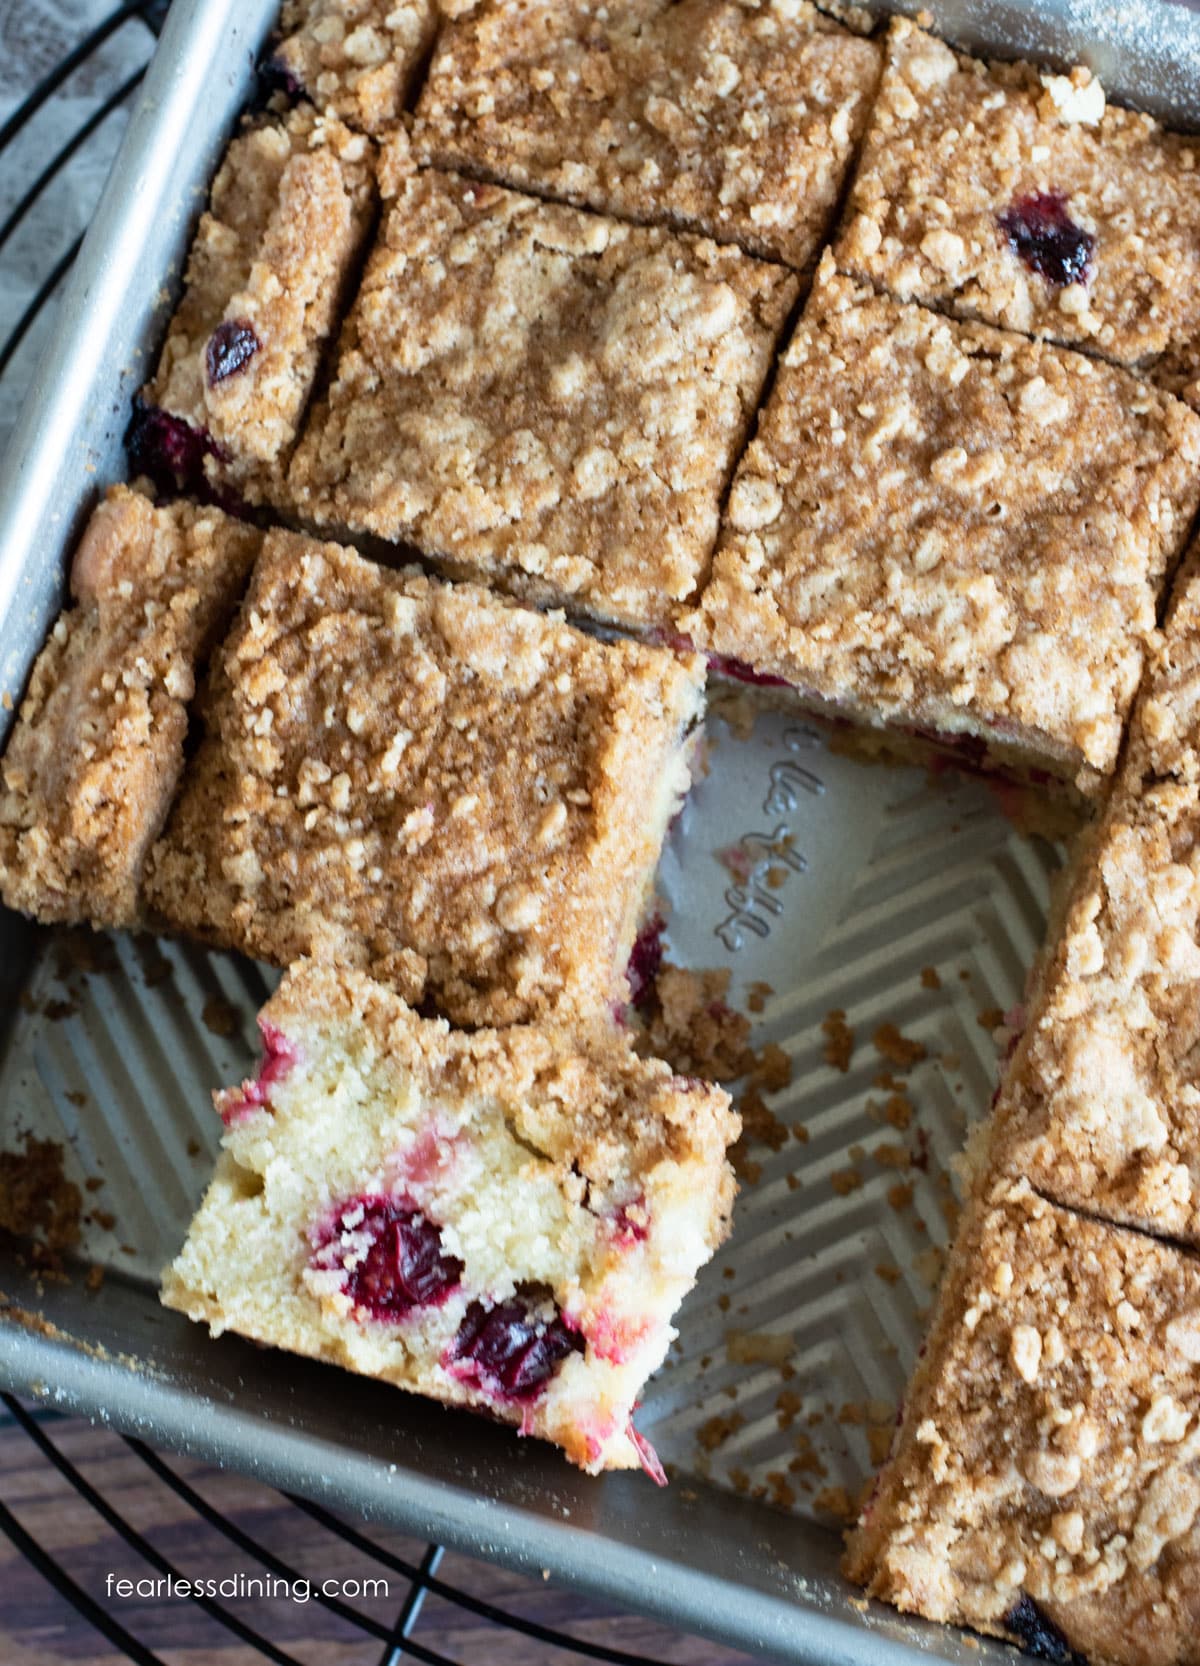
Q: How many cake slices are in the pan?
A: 11